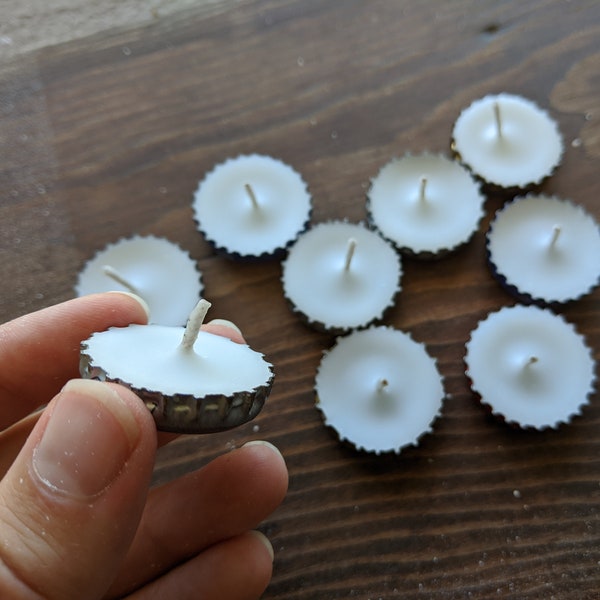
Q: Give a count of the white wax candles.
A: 9